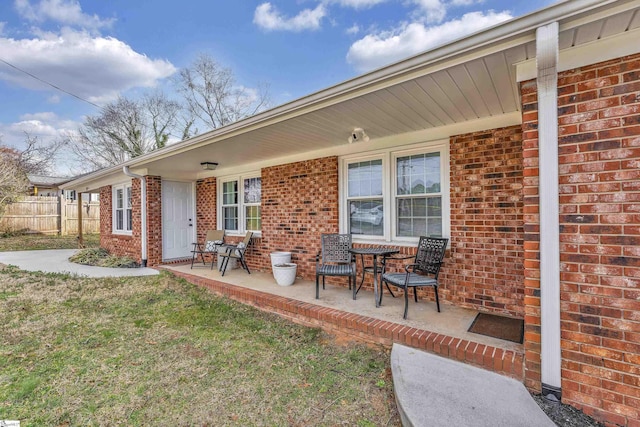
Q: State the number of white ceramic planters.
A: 2